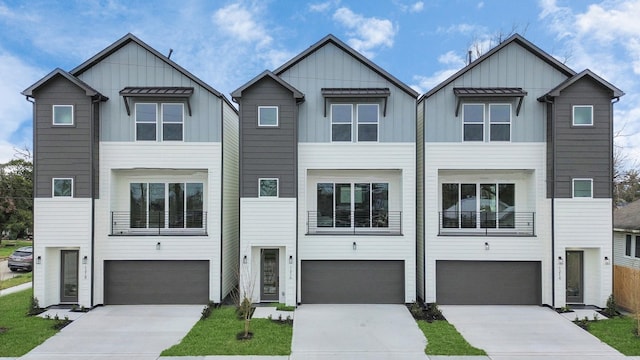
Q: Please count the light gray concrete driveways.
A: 3